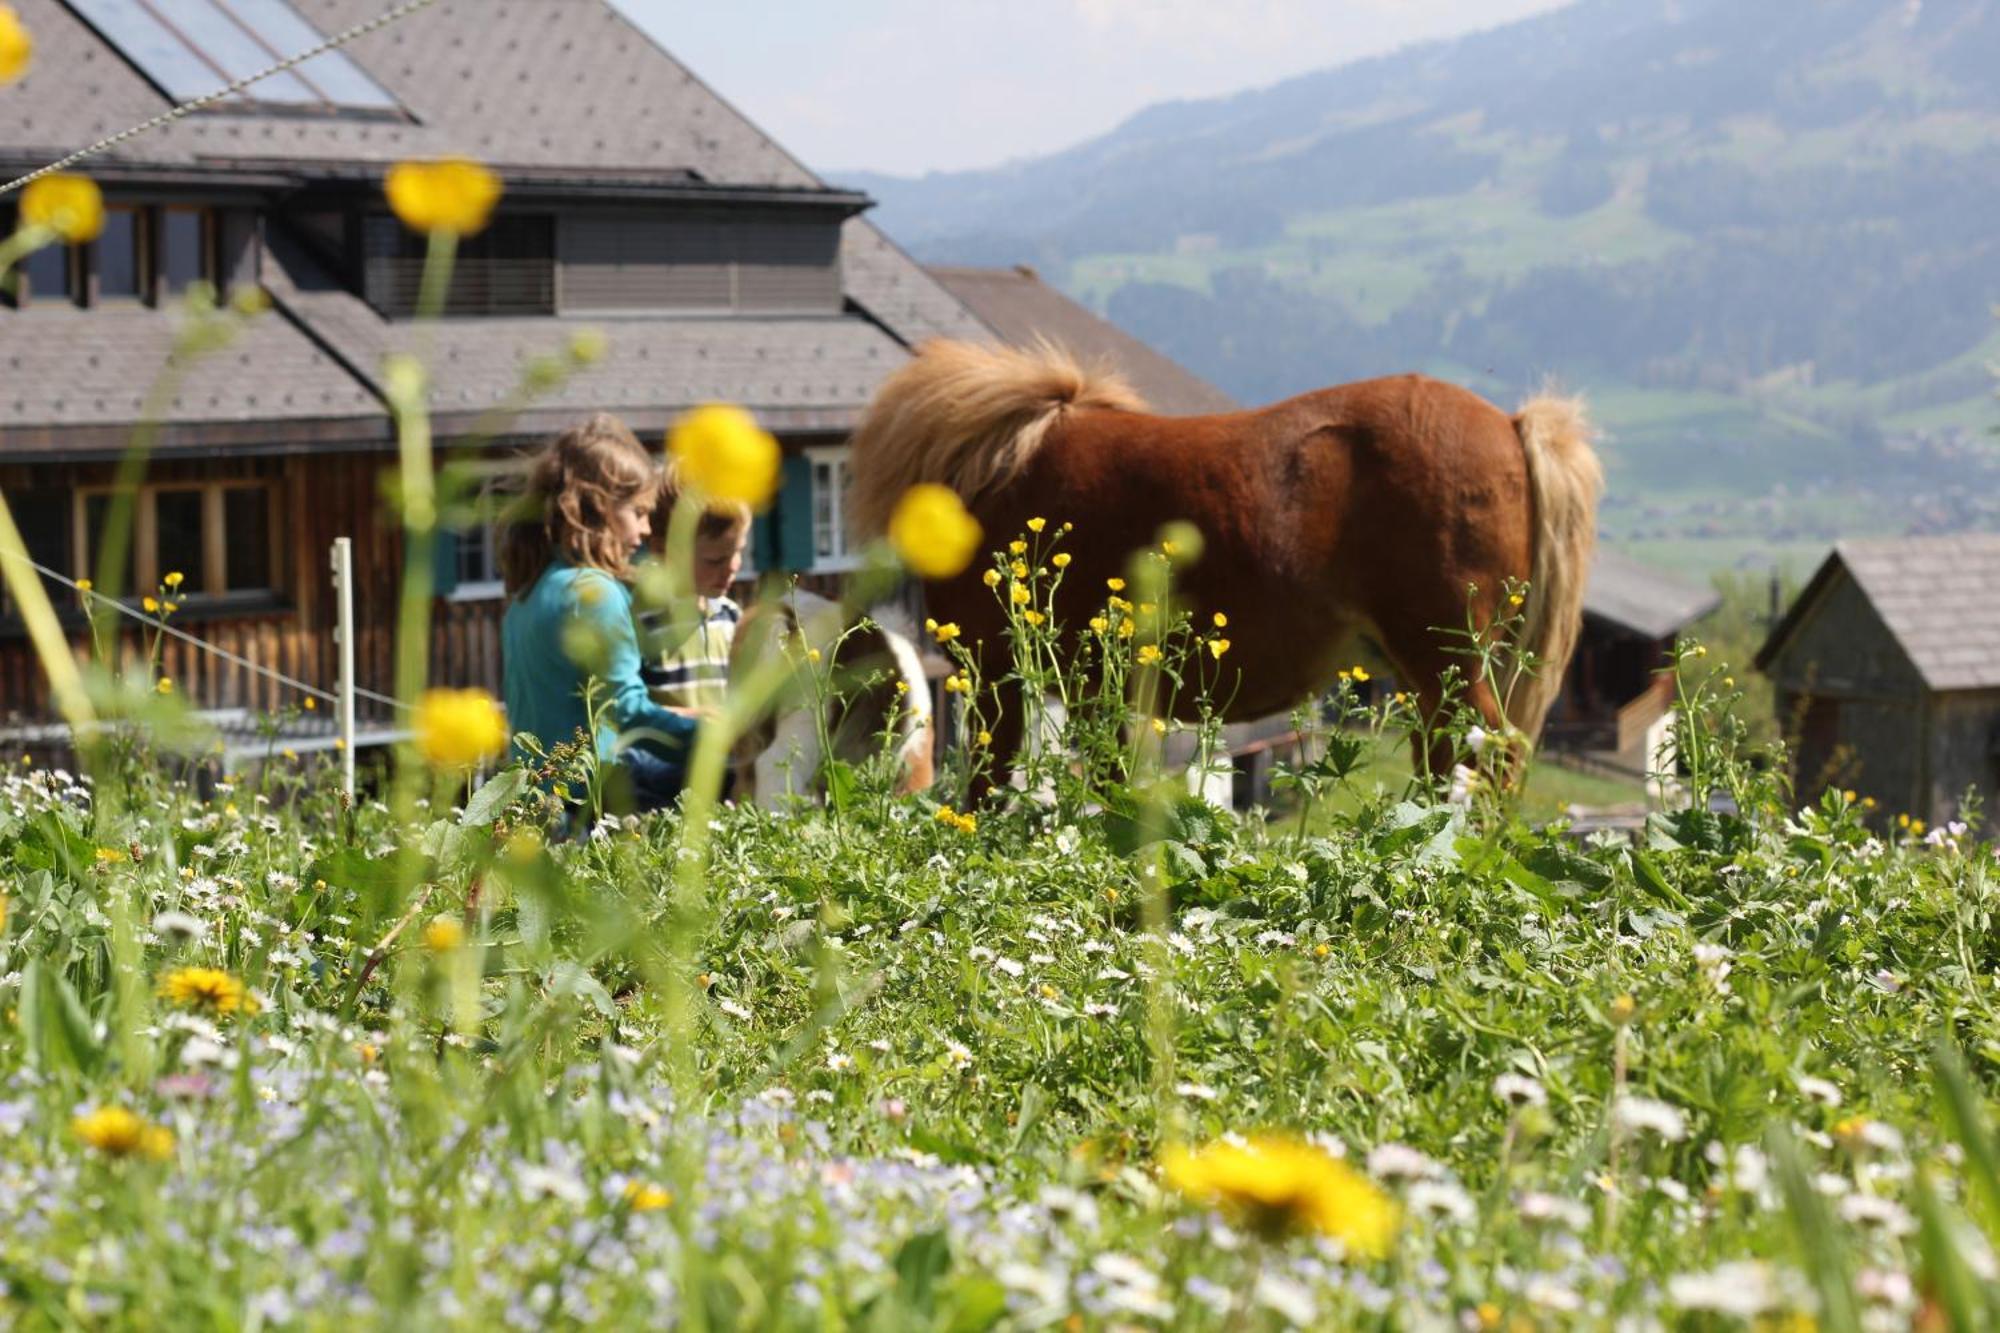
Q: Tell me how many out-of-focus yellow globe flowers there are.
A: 6